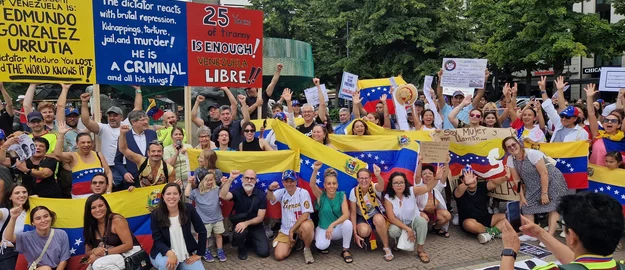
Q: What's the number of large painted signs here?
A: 3